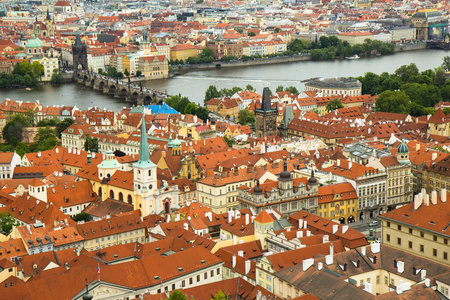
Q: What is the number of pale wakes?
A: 1